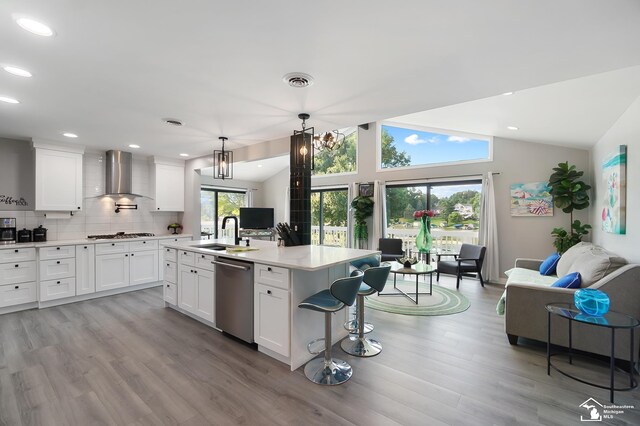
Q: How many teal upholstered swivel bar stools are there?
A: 3